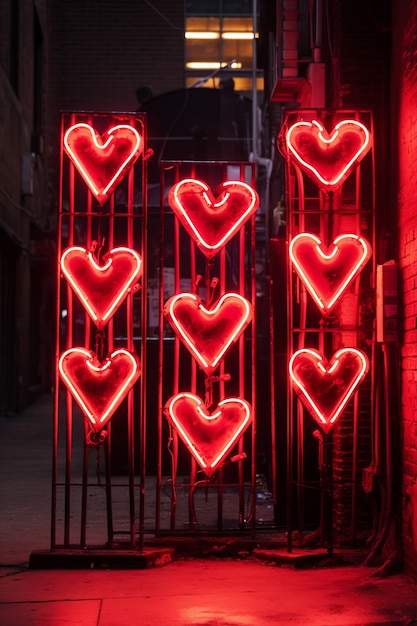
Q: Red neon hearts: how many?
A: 9